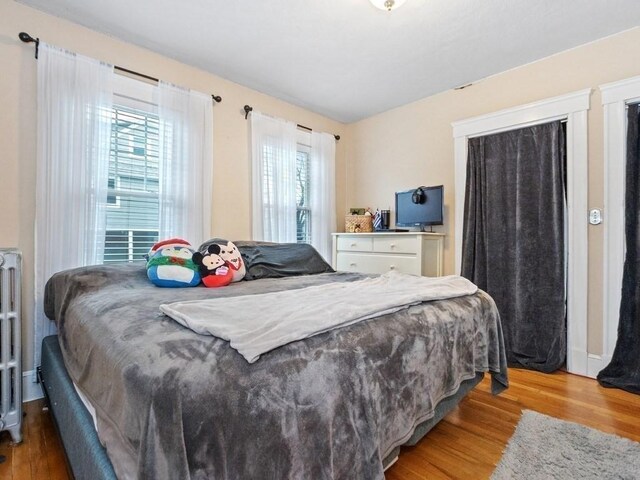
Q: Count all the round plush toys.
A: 3